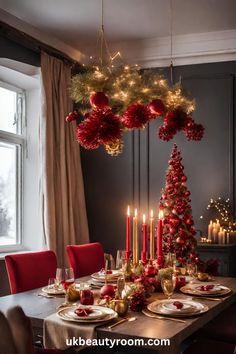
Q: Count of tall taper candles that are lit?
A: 5